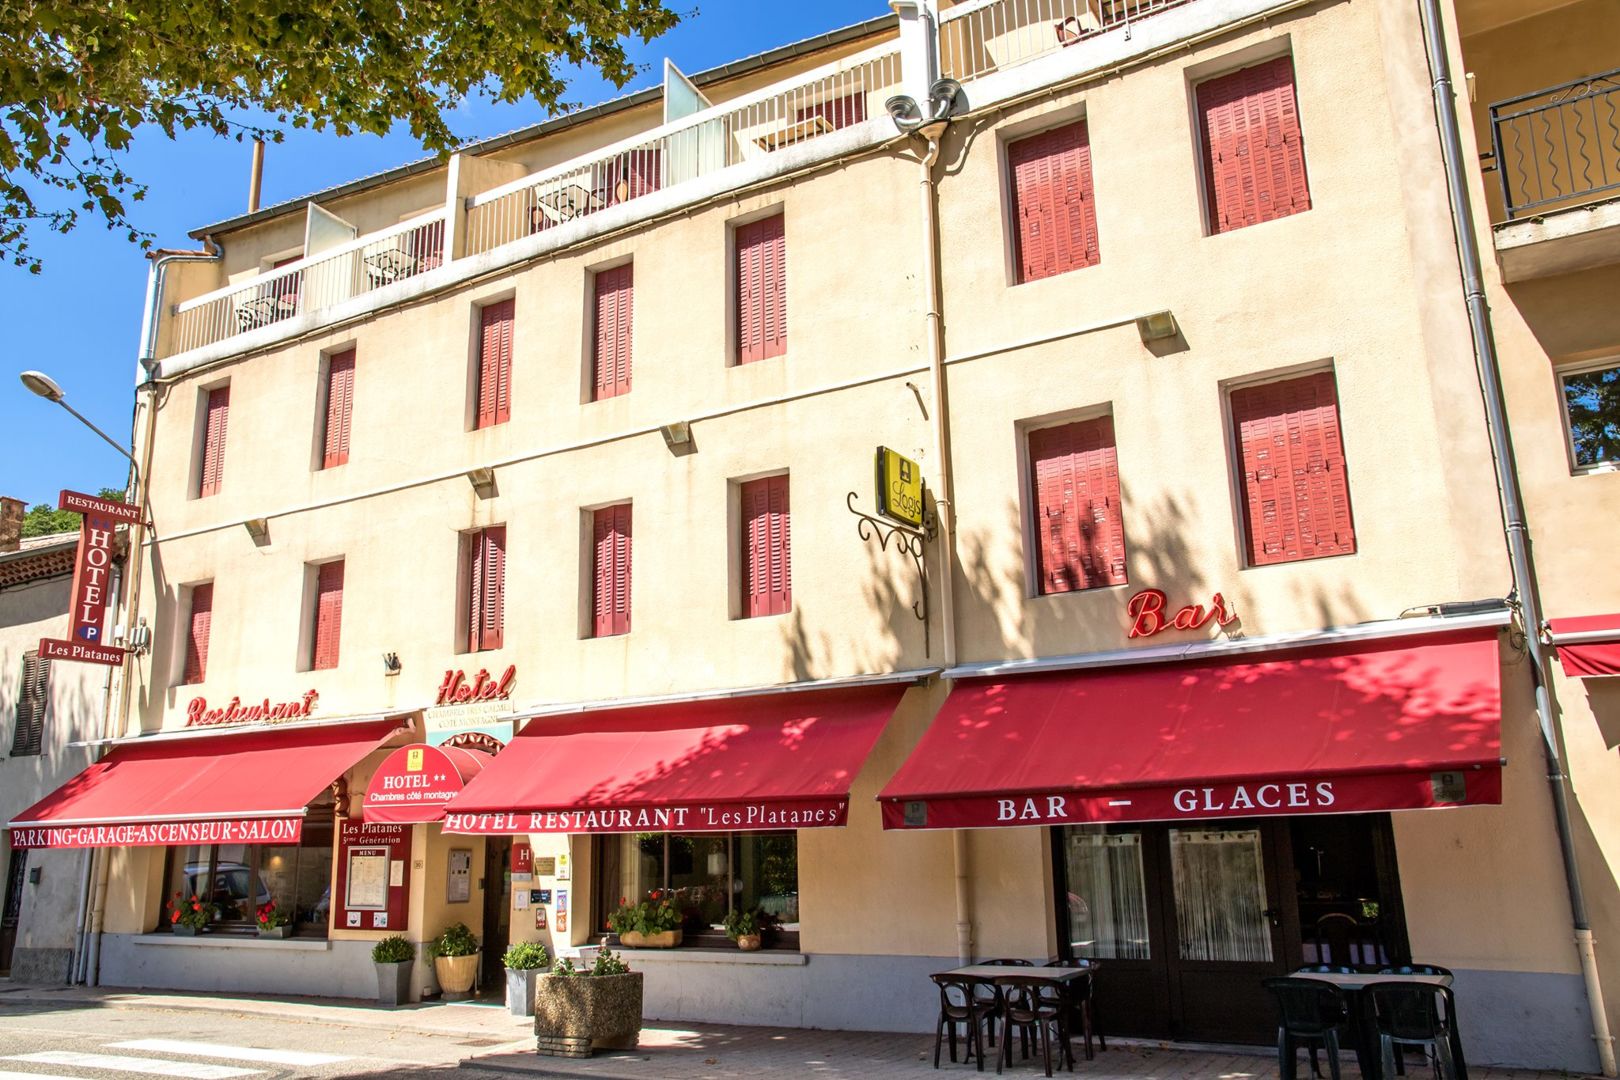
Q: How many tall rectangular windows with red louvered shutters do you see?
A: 14